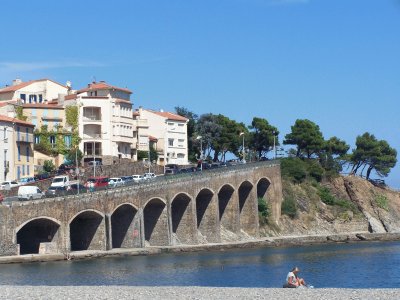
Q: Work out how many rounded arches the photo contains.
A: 9